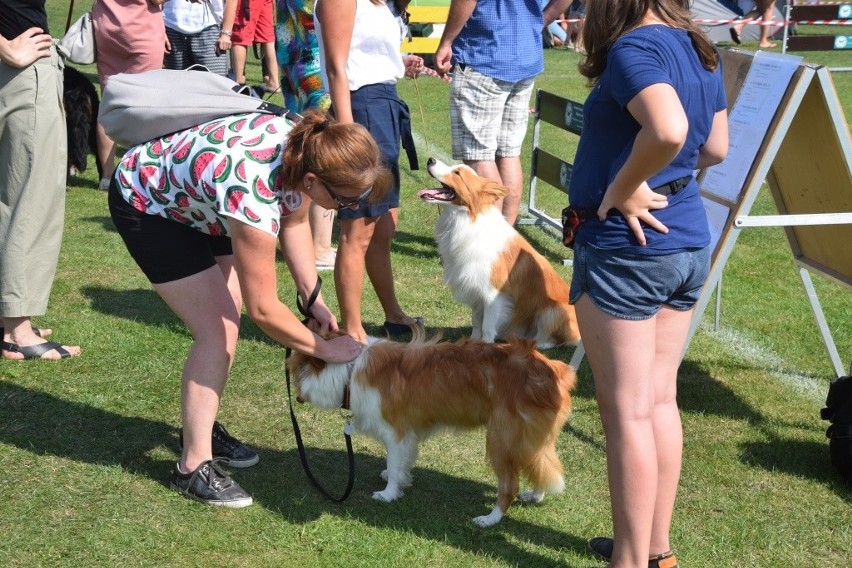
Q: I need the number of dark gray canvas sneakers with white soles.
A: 2